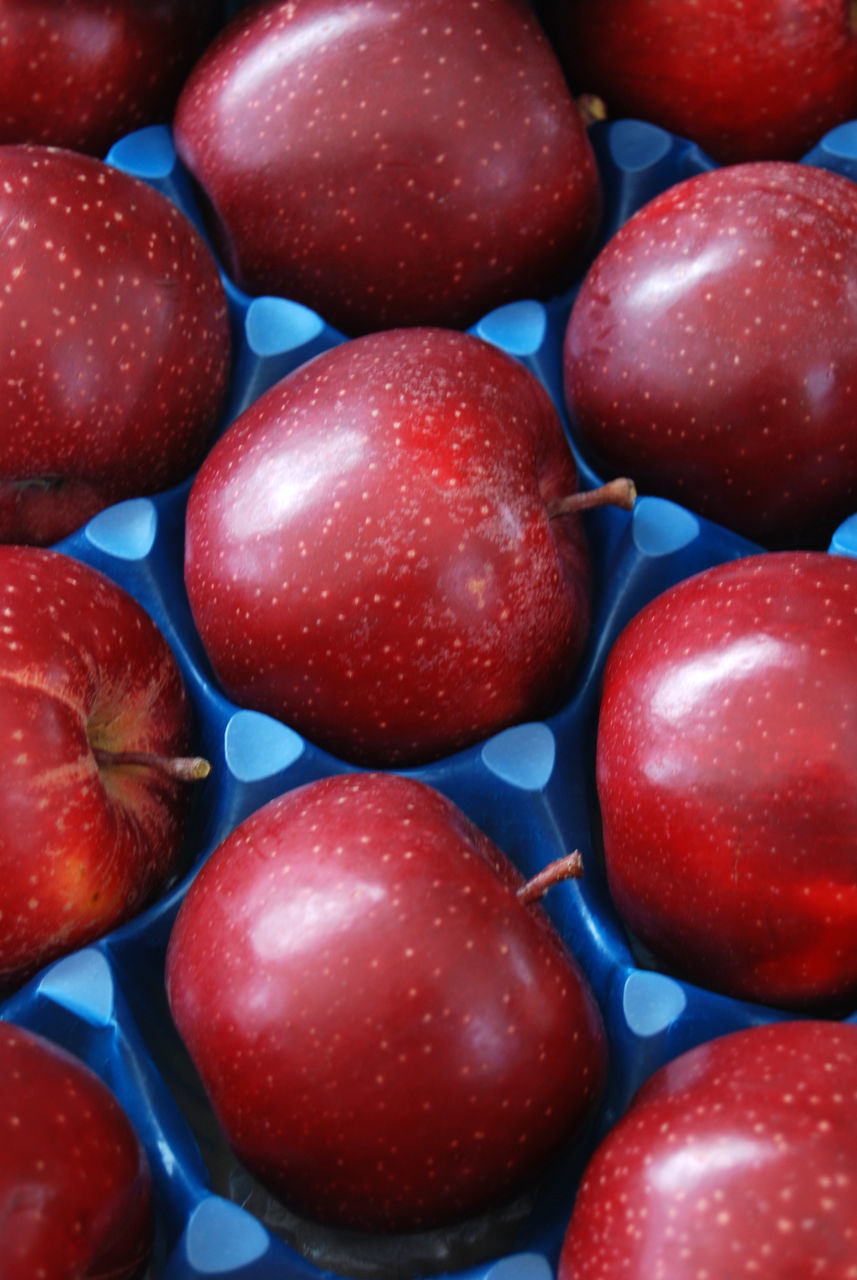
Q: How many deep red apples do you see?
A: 11